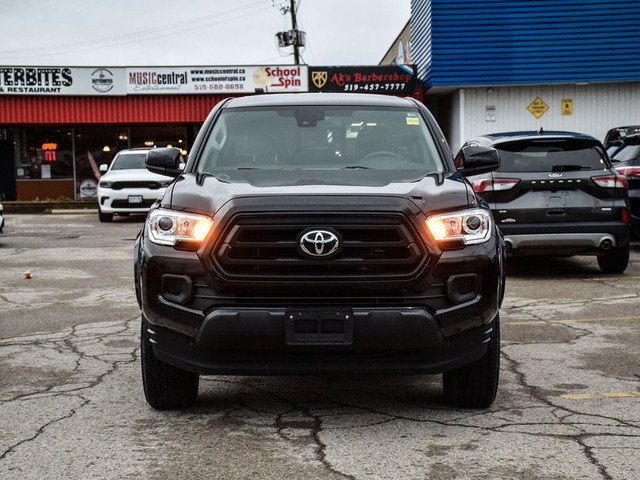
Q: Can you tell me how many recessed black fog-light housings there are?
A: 2